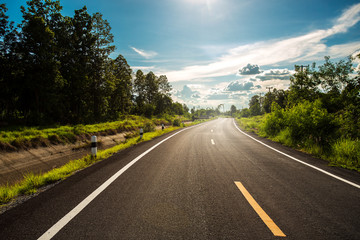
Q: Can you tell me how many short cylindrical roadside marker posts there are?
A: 3